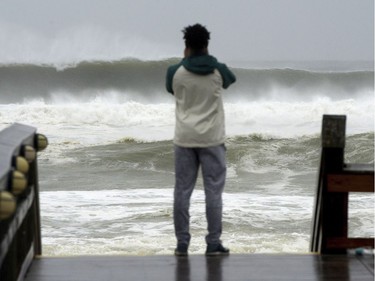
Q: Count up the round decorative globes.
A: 5